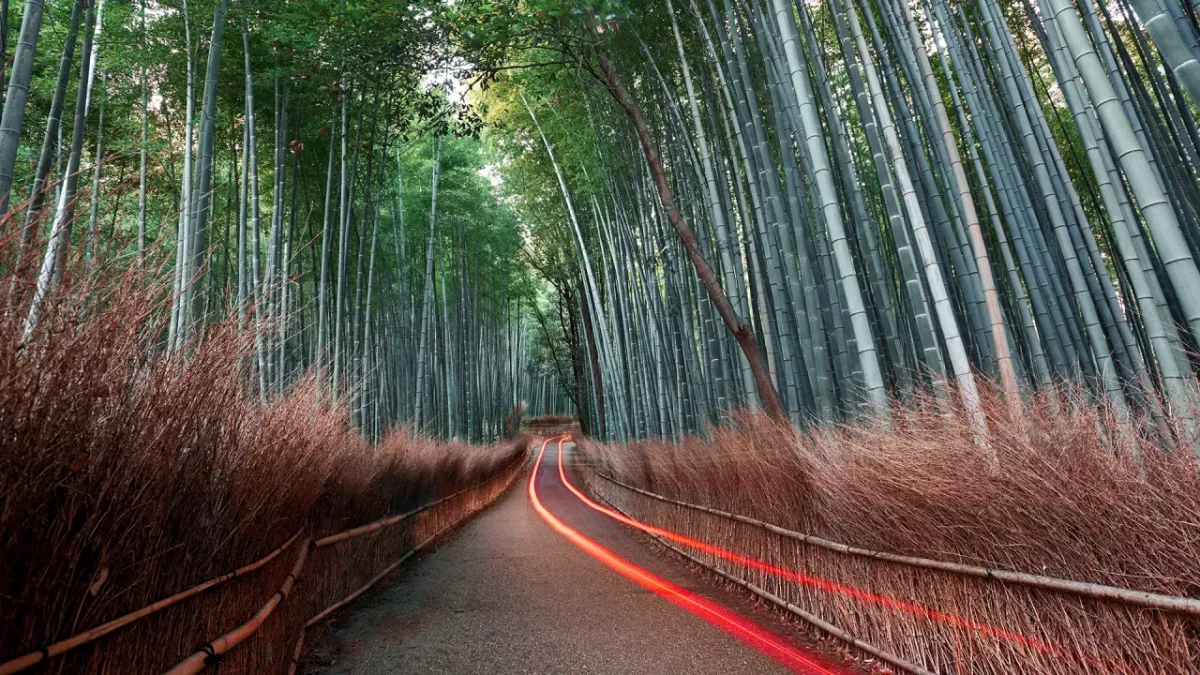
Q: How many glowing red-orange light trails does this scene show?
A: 2